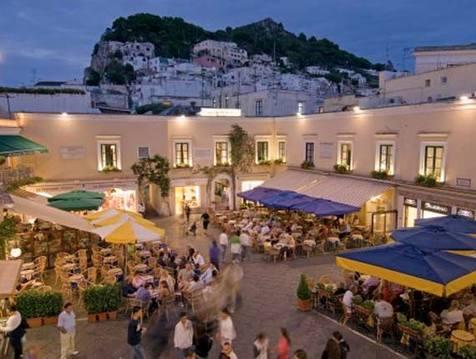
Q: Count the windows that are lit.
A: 8